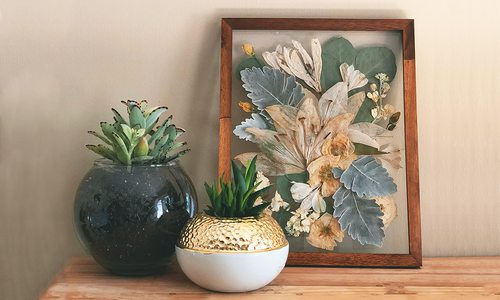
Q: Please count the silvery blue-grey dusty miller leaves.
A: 4